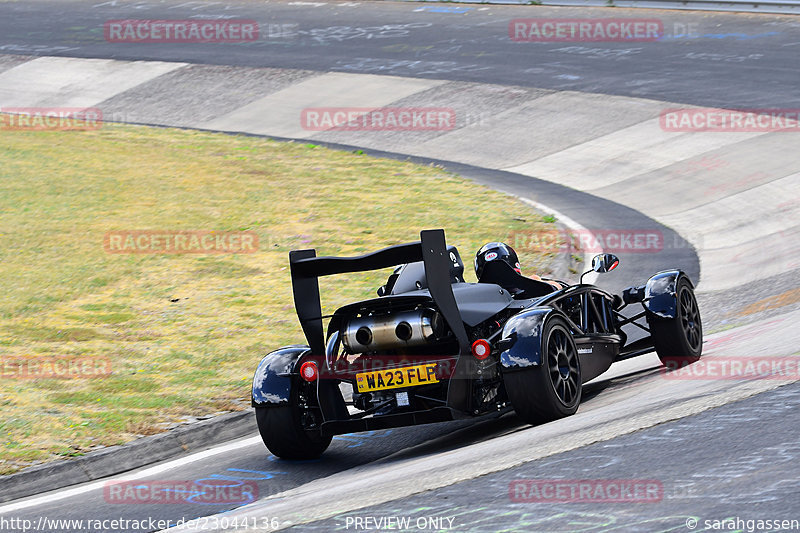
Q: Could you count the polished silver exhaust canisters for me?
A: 1